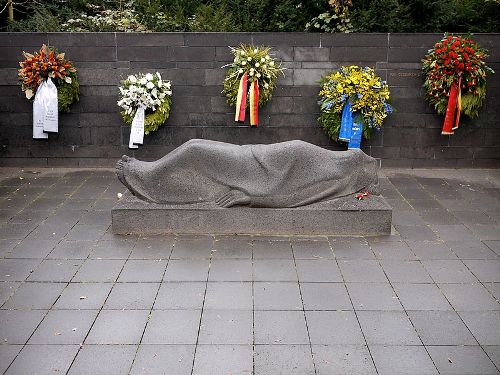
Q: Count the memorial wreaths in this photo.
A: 5